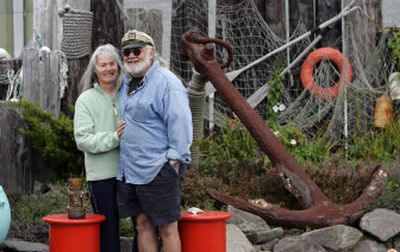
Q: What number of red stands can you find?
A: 2